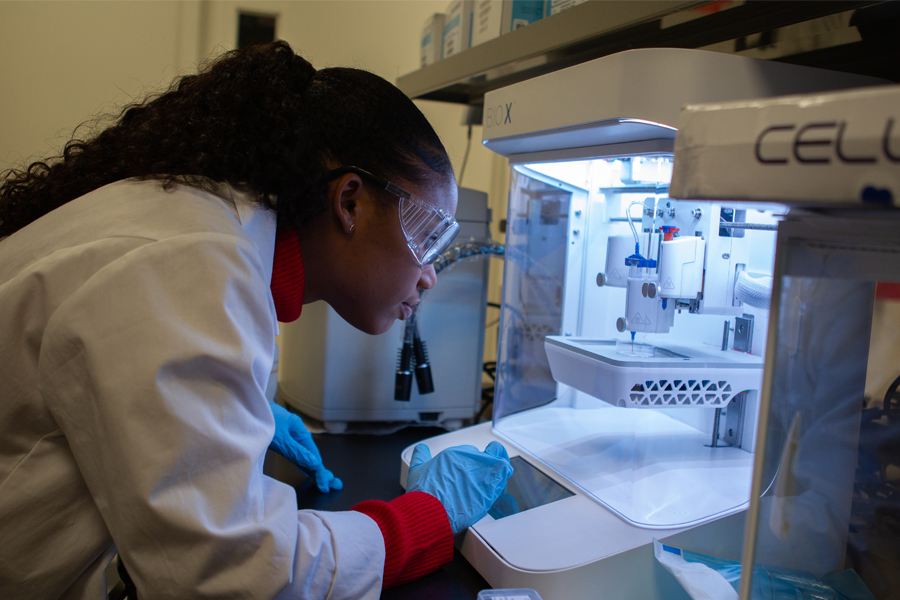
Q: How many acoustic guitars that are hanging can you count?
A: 0